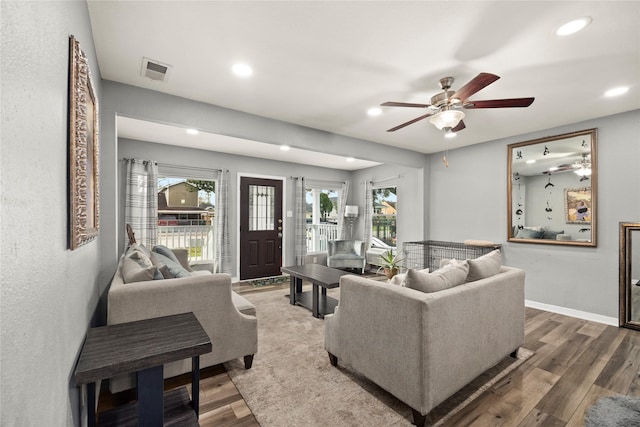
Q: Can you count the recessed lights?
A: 8